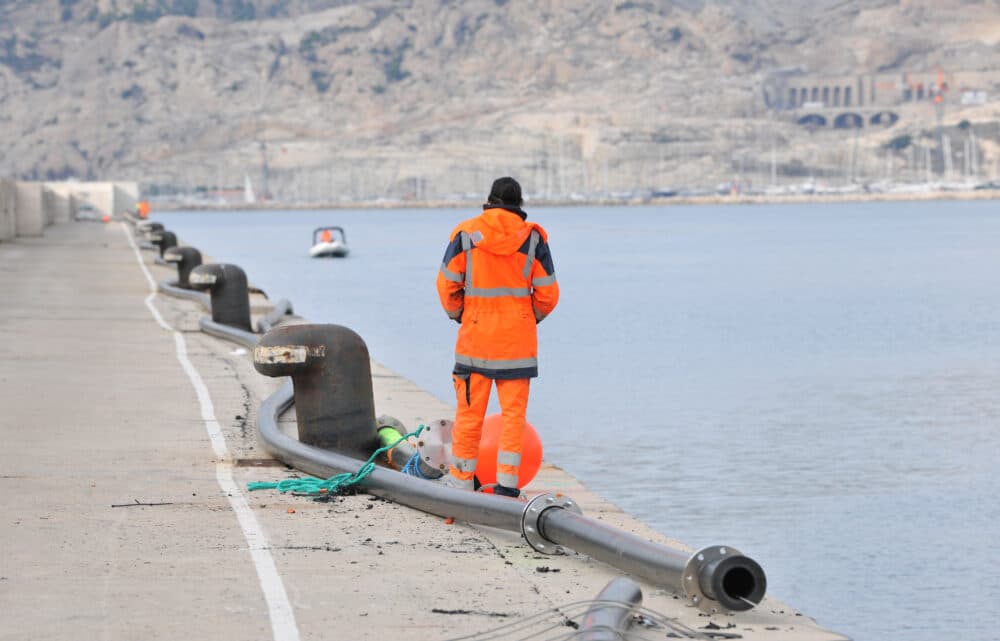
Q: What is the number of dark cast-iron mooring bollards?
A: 5